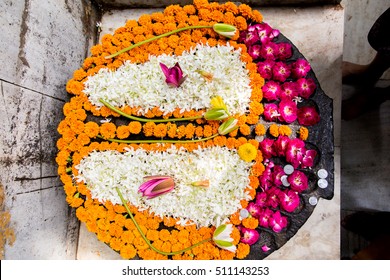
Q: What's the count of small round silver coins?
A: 6